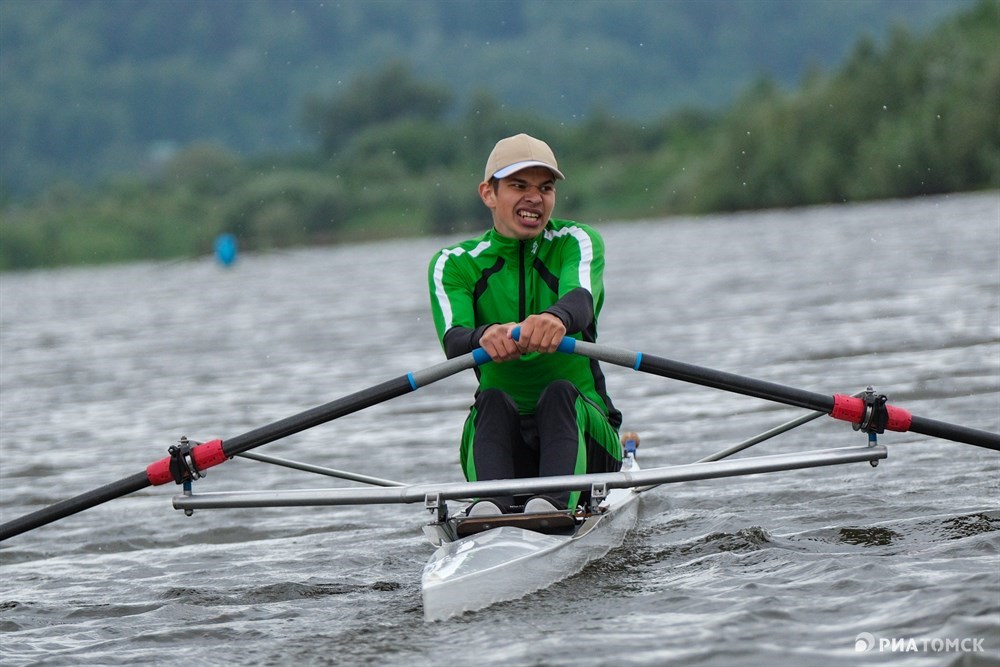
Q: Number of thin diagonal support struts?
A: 2